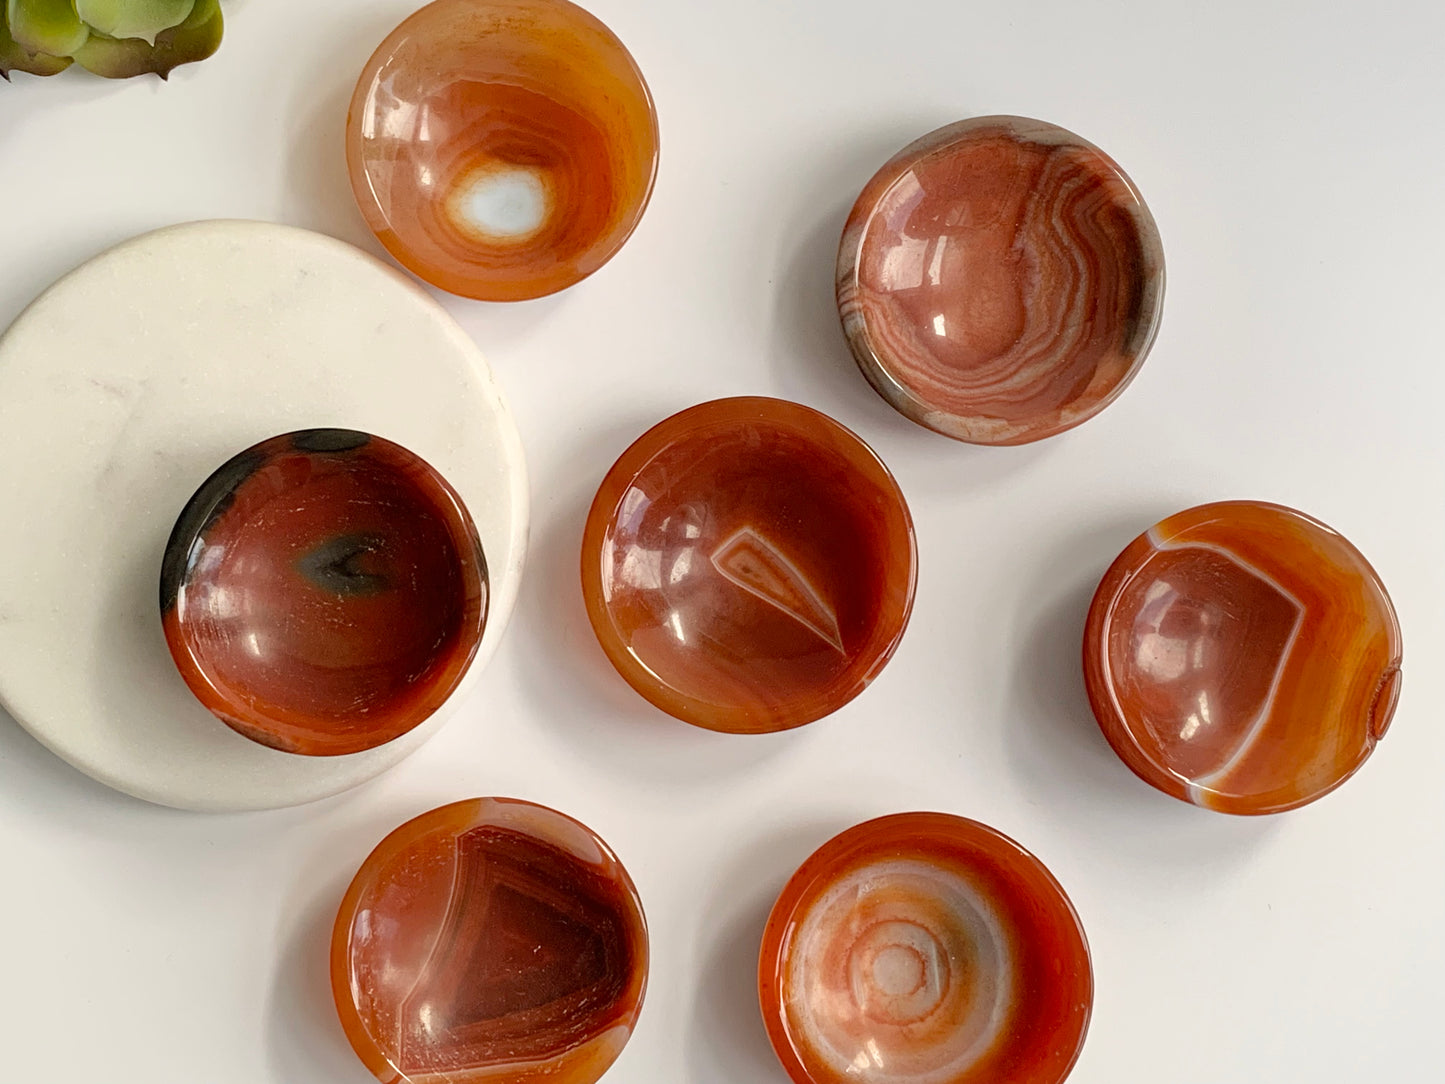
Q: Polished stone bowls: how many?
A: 7